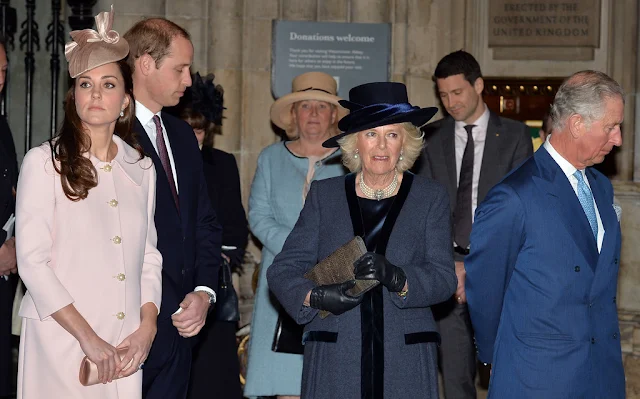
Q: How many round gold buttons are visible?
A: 5